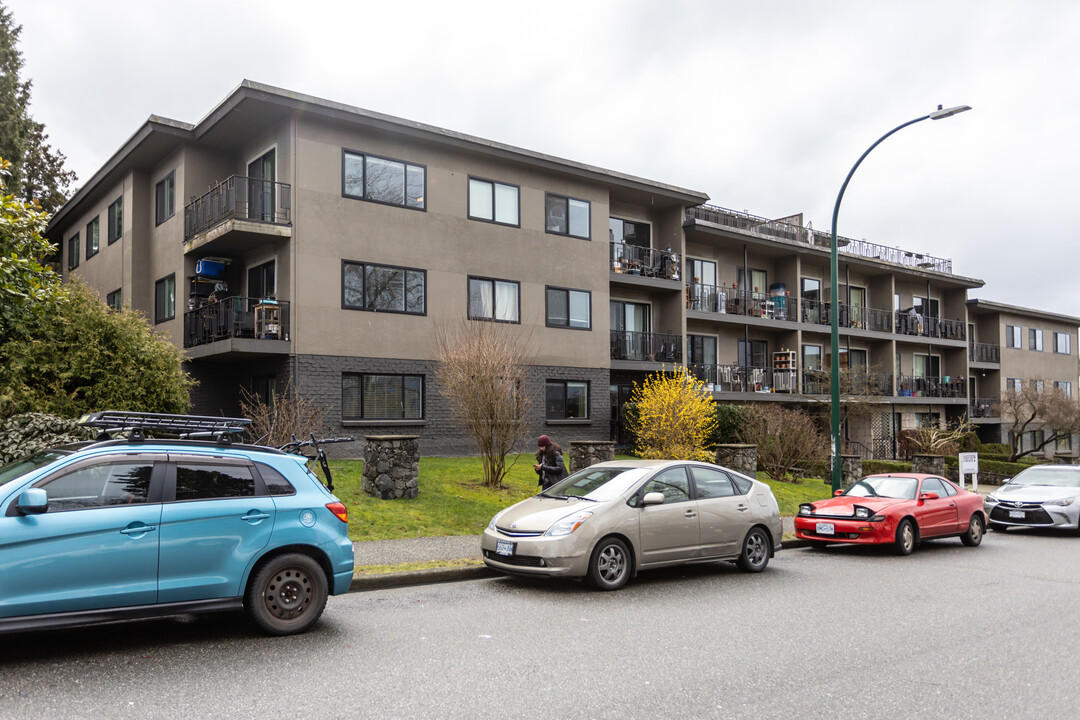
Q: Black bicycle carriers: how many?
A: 1